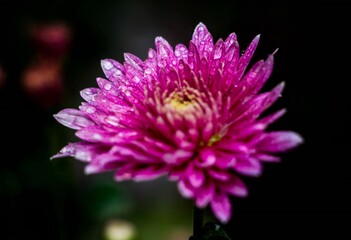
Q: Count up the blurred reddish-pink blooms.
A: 2